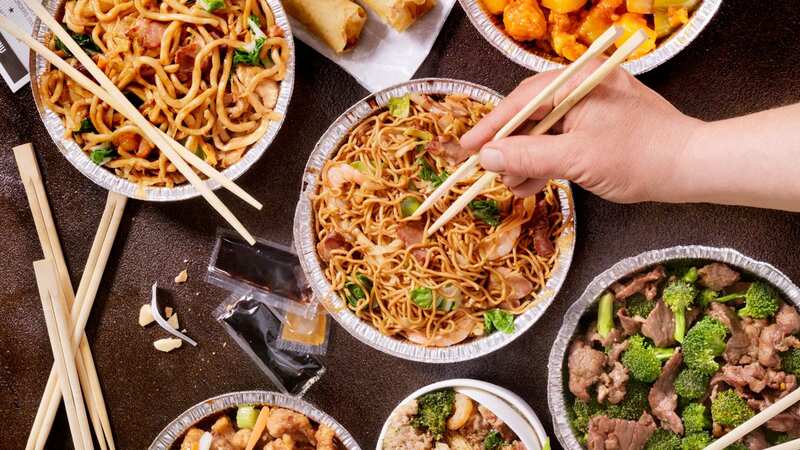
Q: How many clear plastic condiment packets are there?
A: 3